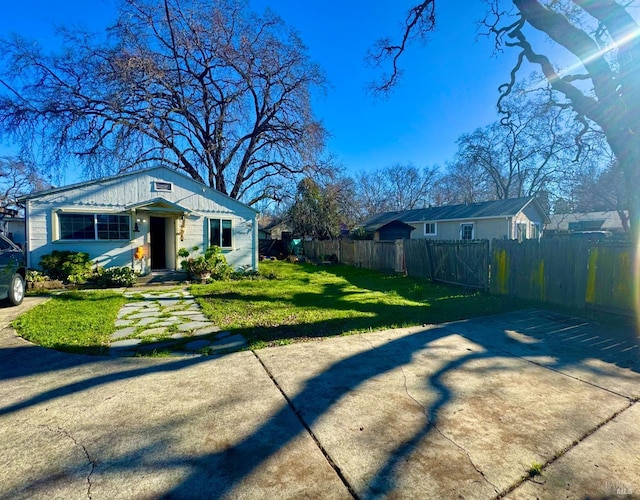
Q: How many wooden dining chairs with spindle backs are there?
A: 0